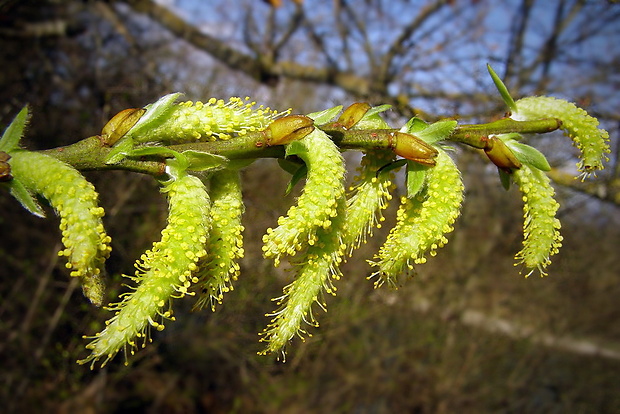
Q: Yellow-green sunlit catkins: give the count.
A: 10